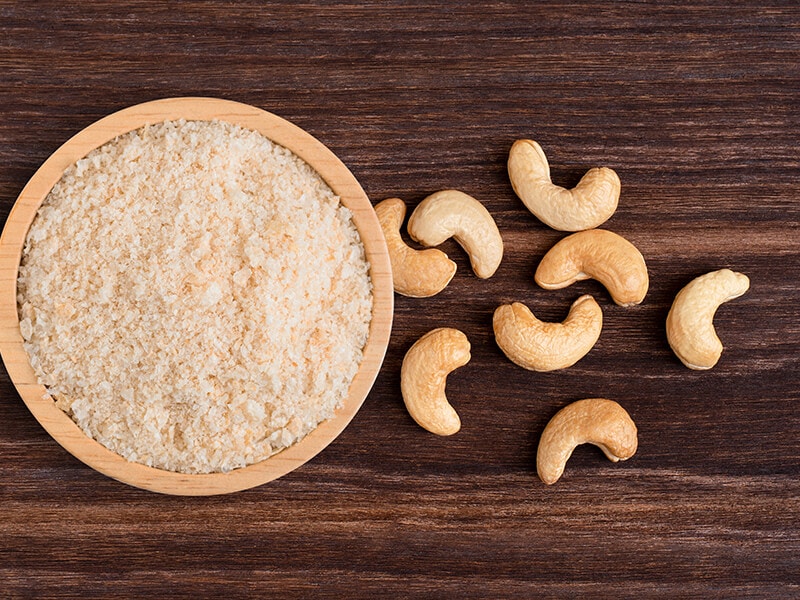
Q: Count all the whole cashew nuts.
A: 8